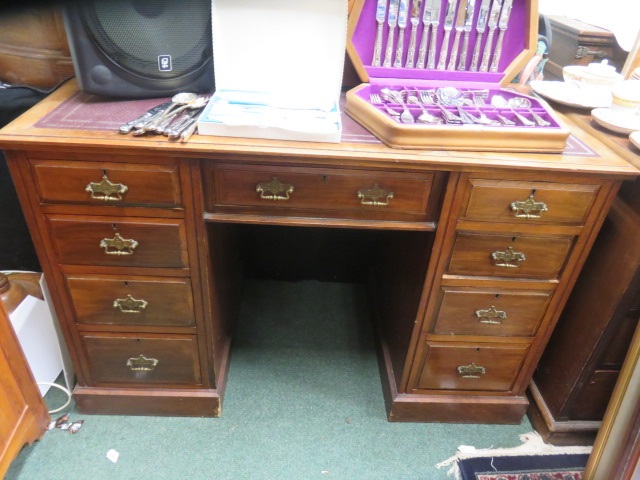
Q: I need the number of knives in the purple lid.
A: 12